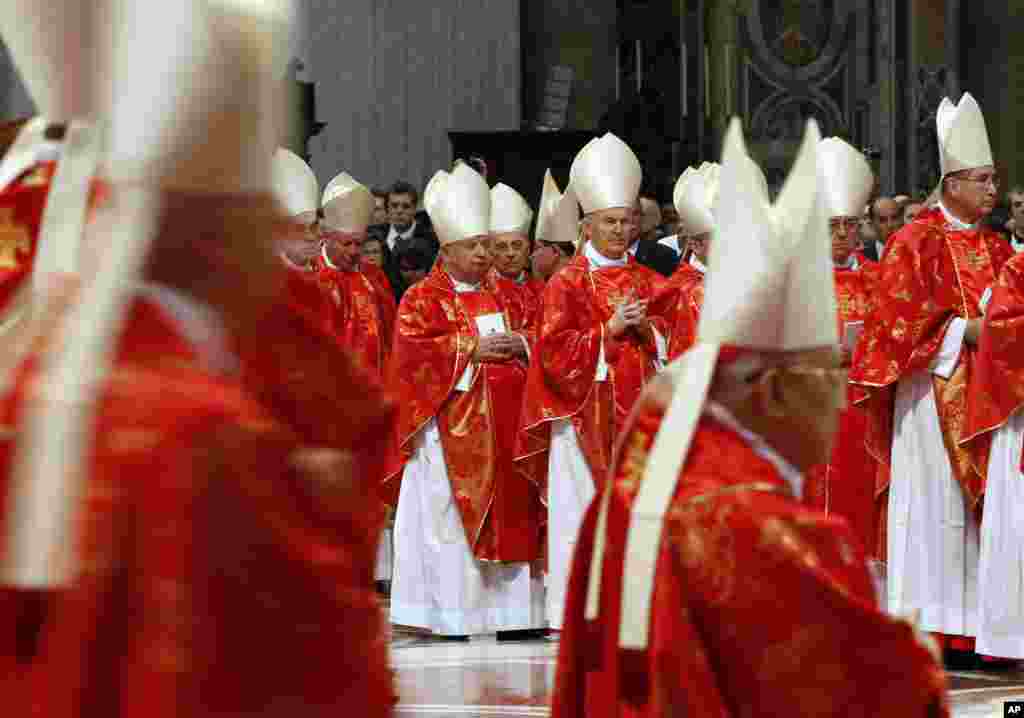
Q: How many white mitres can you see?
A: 12